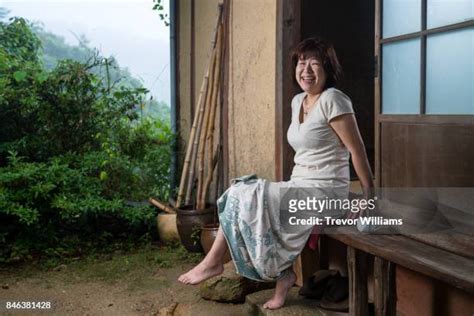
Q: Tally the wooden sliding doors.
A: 1